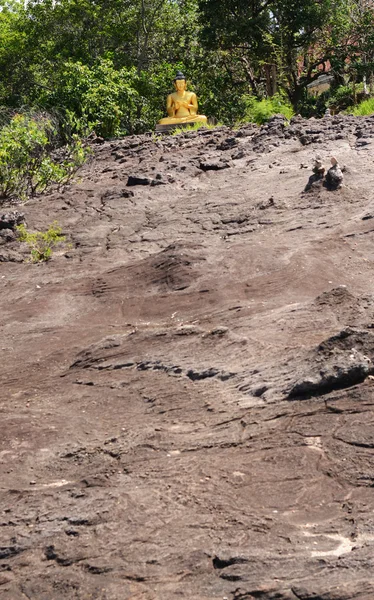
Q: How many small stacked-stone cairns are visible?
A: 2